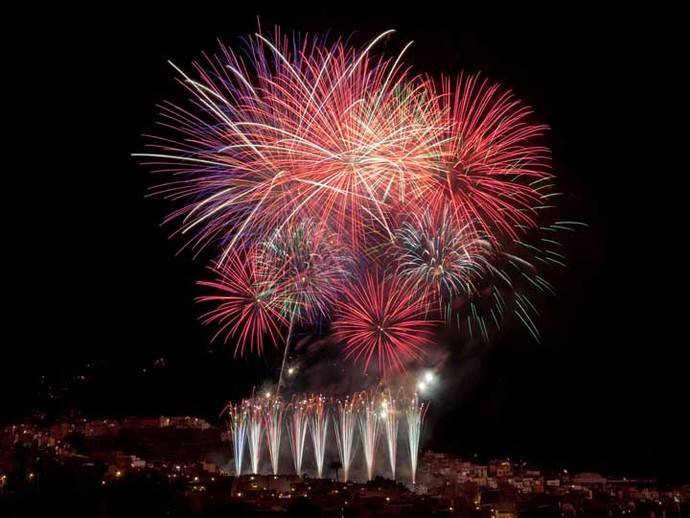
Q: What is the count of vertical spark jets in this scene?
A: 9